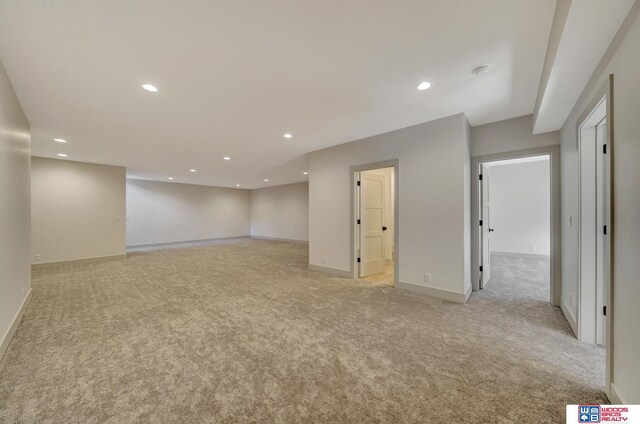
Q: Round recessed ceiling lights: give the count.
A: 11